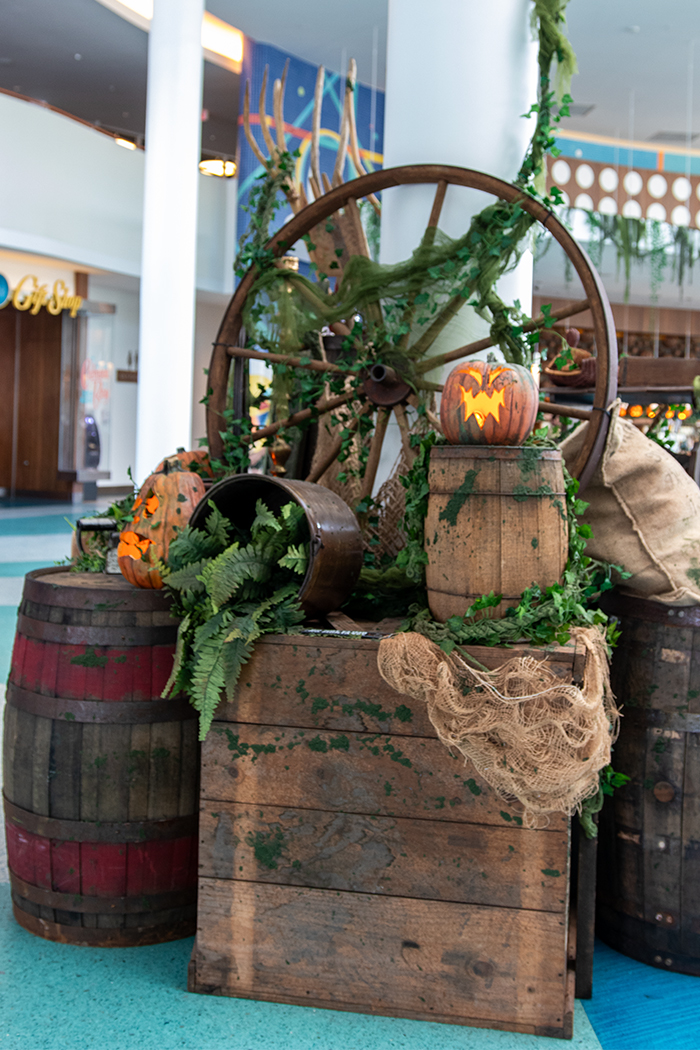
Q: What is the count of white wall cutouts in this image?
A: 14